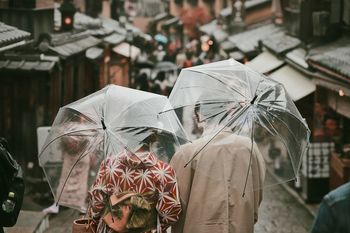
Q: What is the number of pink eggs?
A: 0